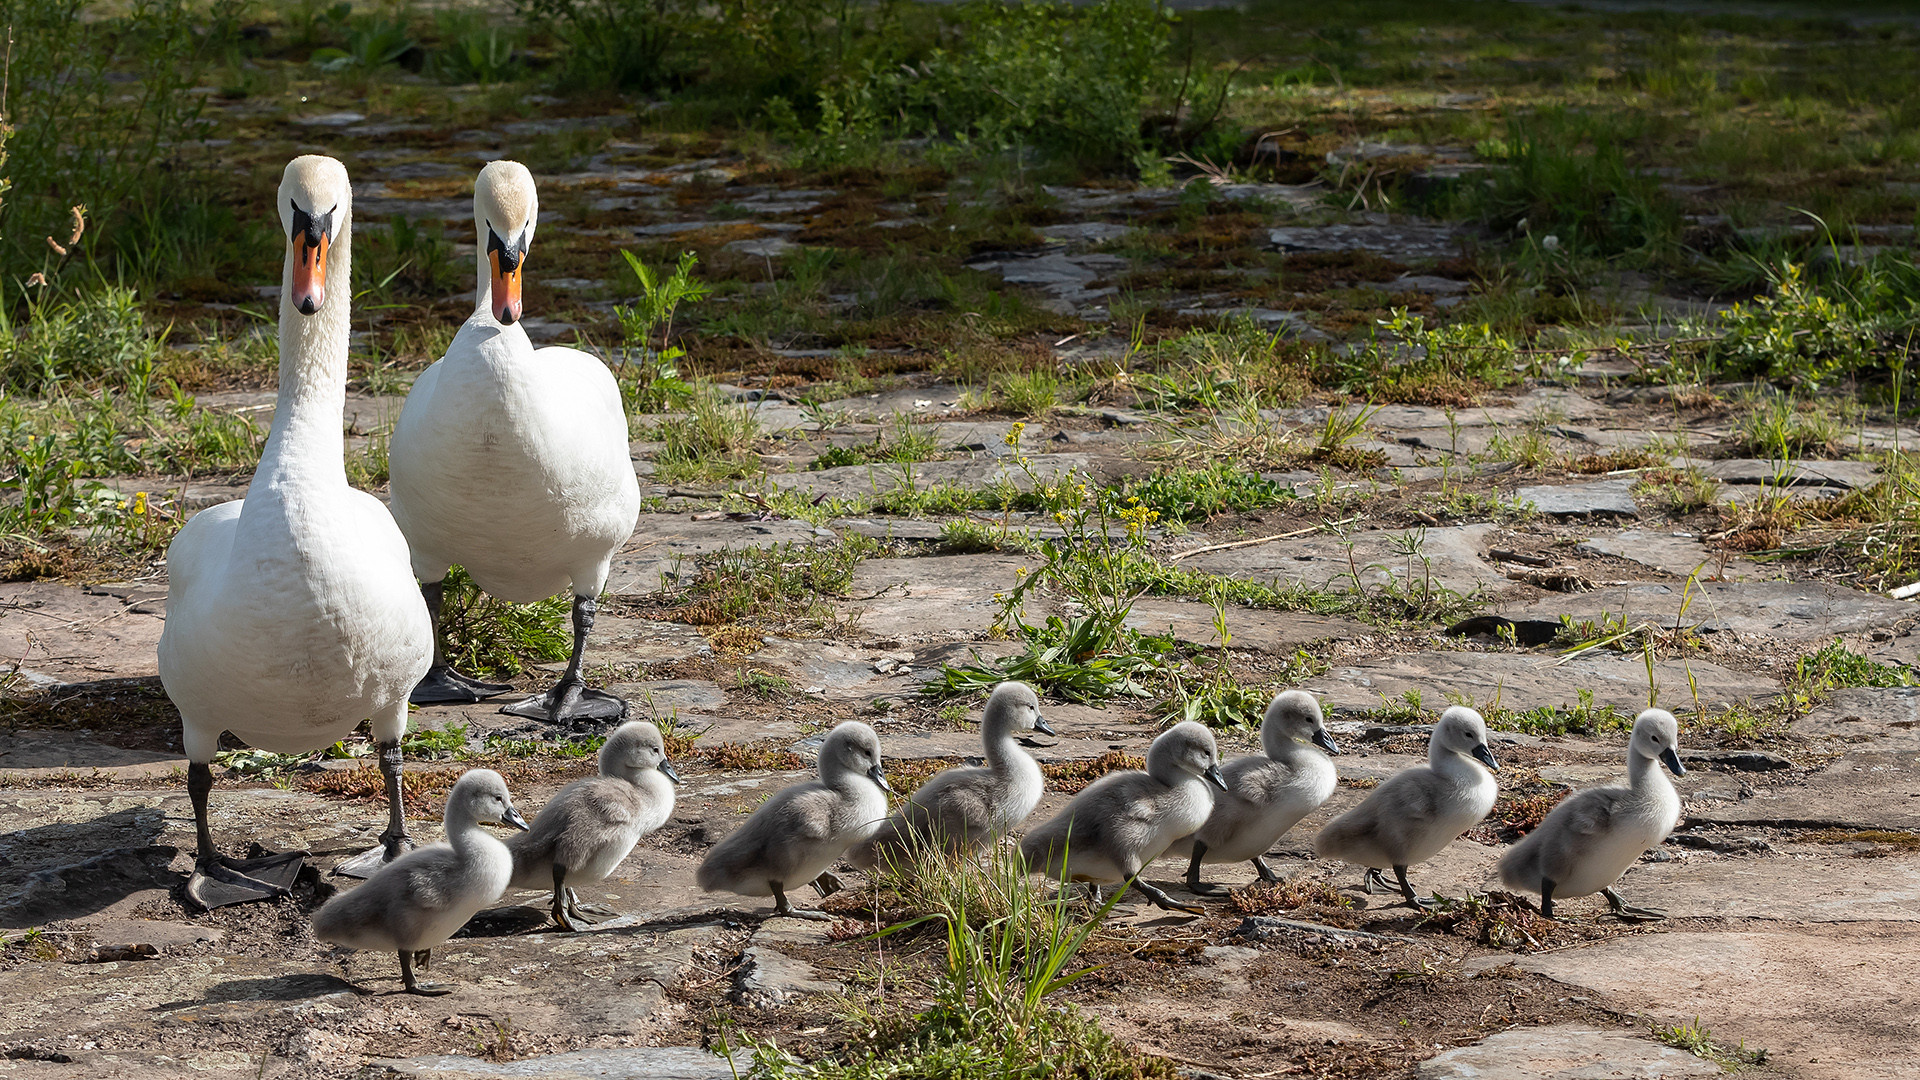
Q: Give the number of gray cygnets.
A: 8